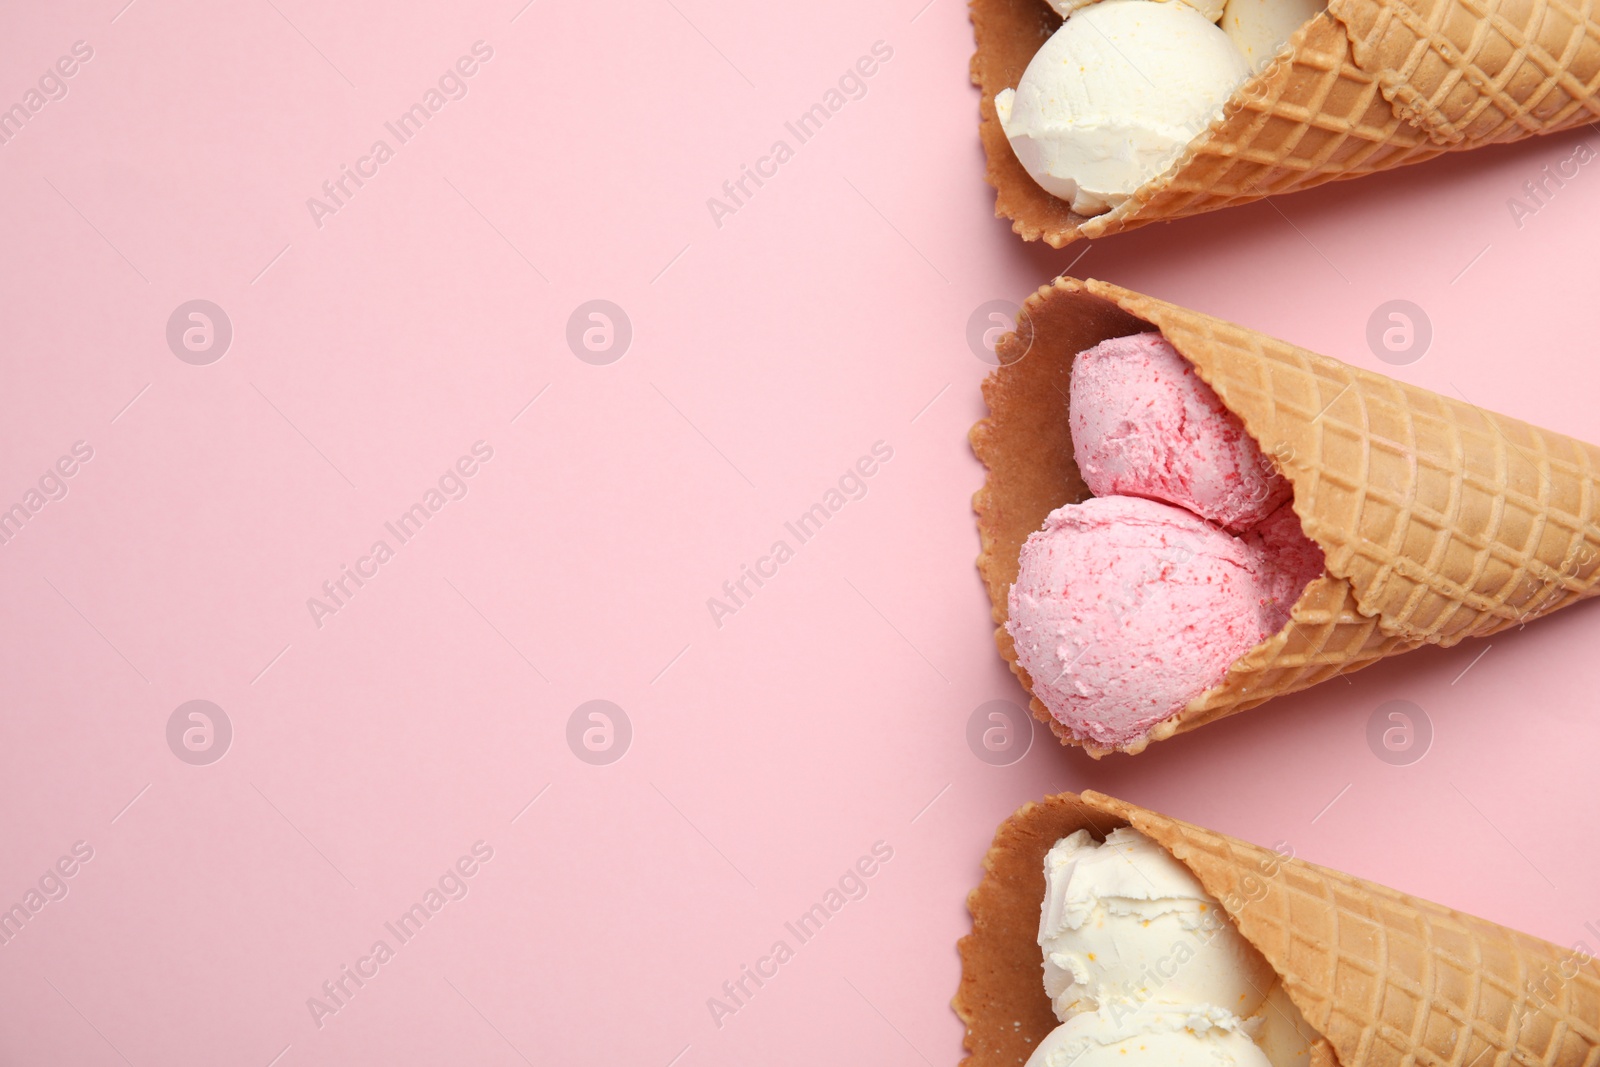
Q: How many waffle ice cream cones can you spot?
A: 3